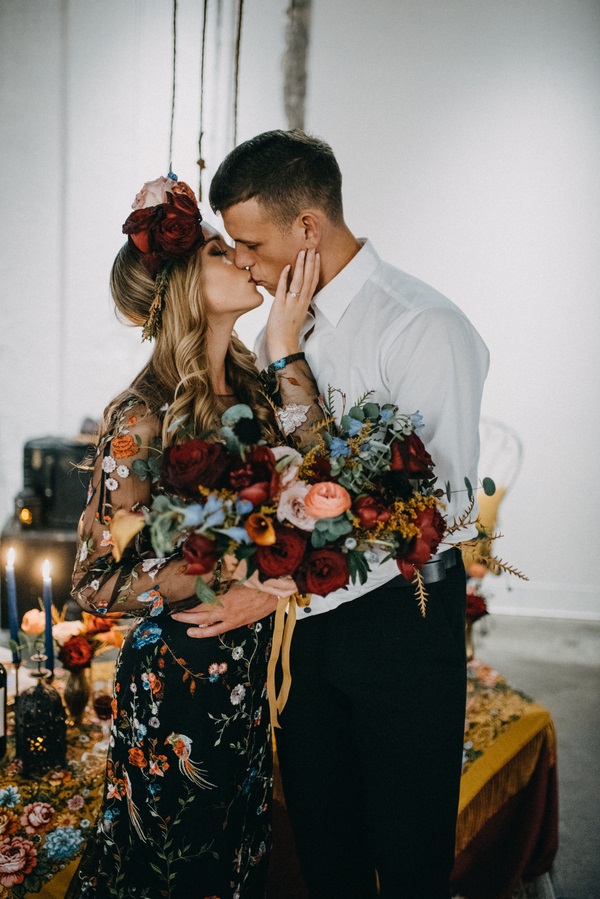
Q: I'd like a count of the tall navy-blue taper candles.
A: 2